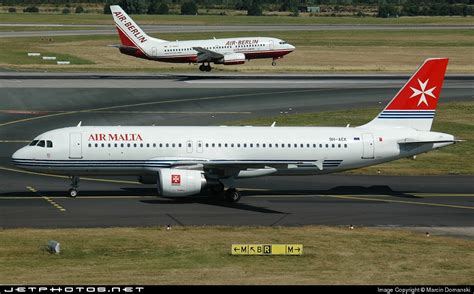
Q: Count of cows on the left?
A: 0